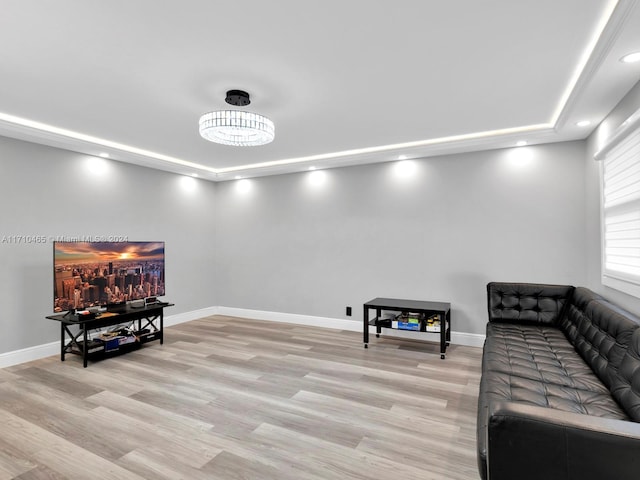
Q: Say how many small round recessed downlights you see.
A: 8